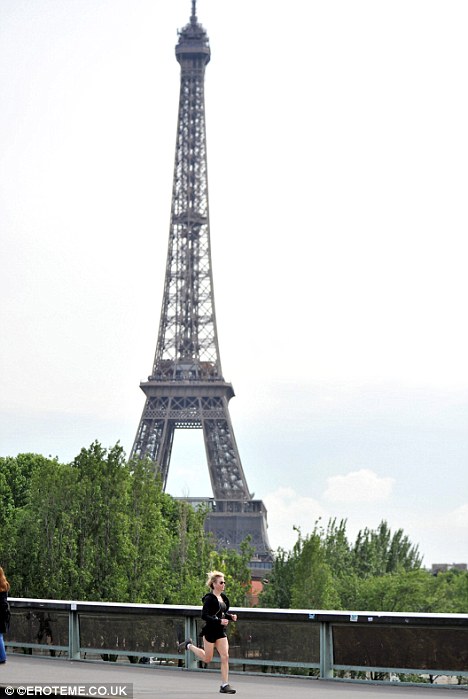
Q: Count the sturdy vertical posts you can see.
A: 3